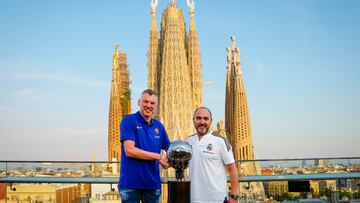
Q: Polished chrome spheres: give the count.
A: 1